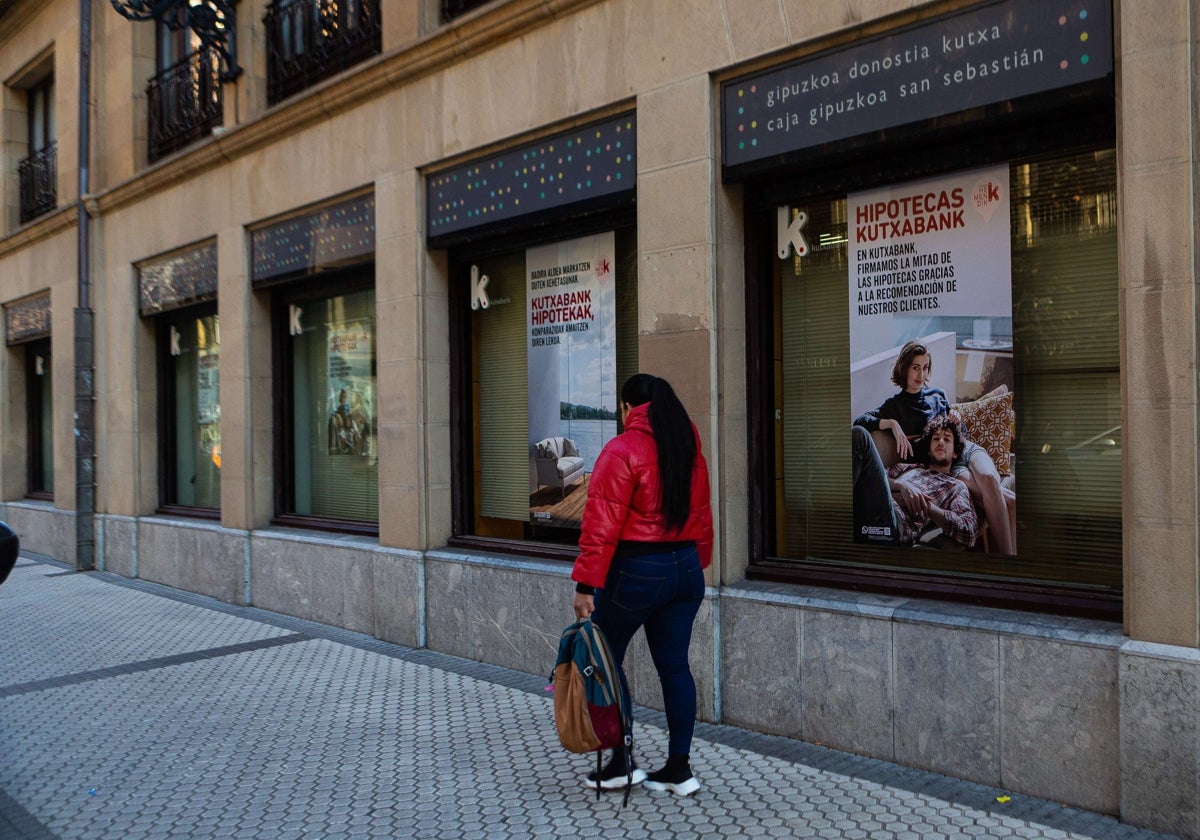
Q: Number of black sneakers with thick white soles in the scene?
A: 2